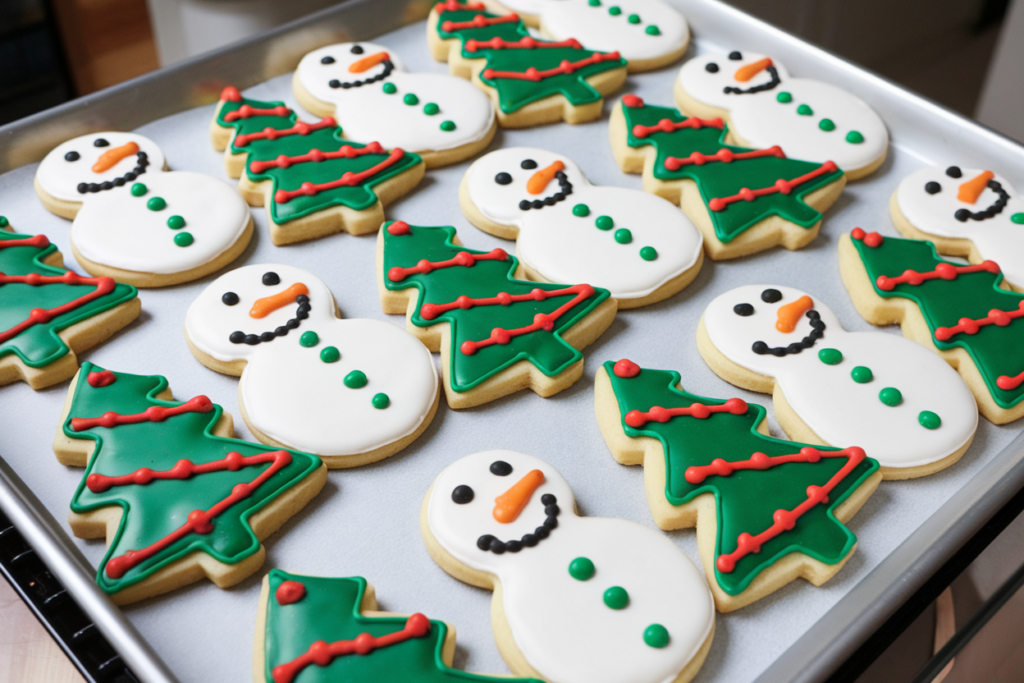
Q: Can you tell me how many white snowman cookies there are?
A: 9